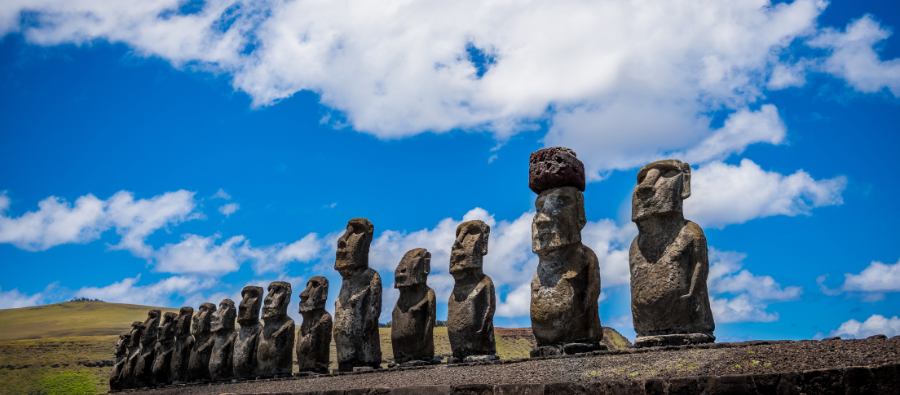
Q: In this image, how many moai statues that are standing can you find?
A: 15